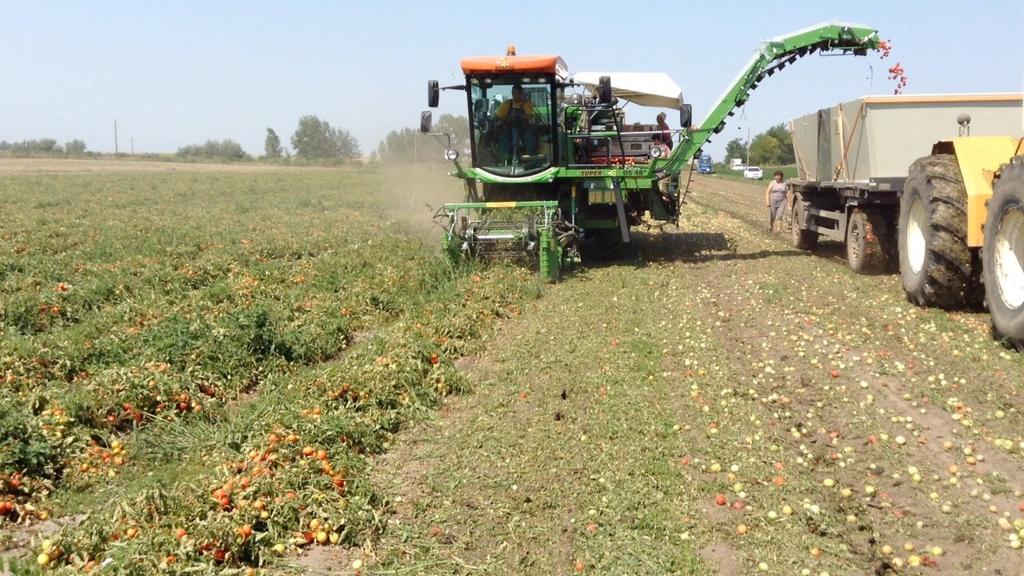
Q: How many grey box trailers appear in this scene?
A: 1